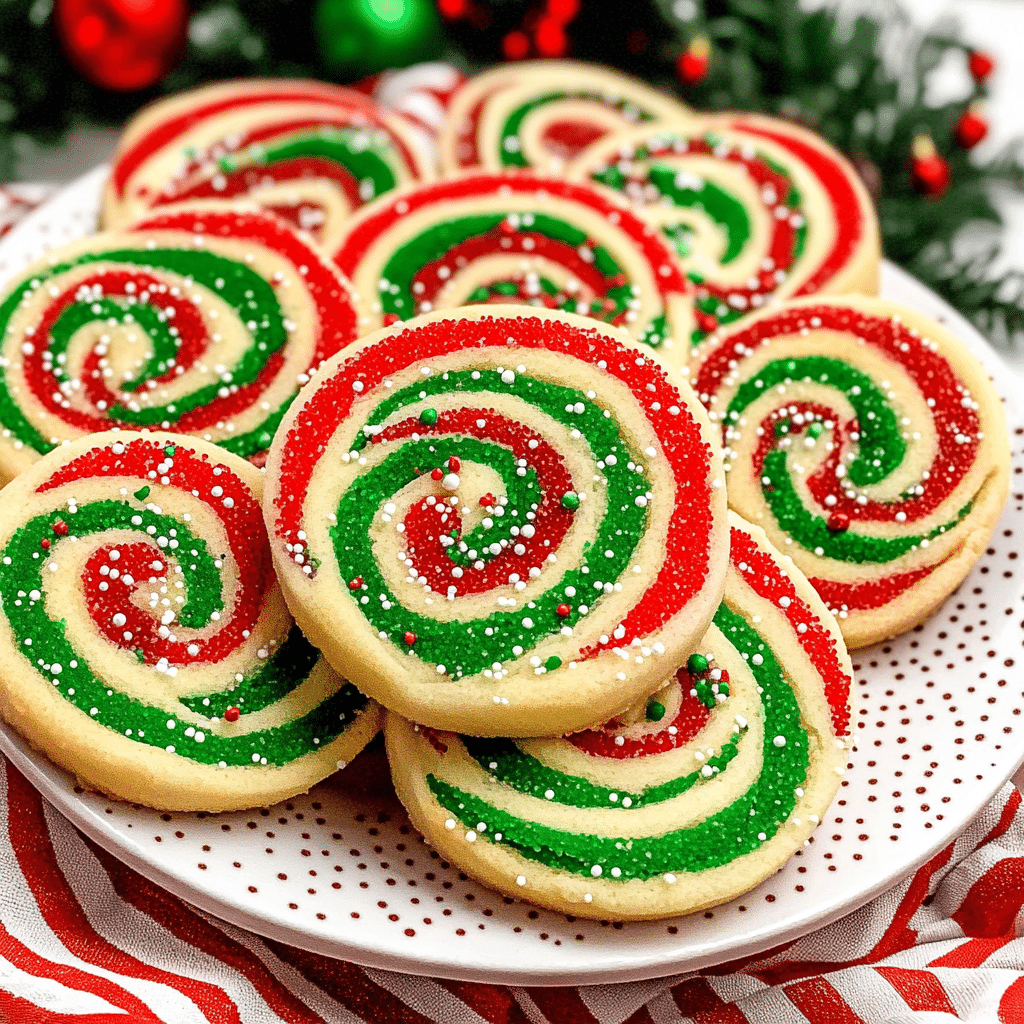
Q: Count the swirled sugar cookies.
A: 9